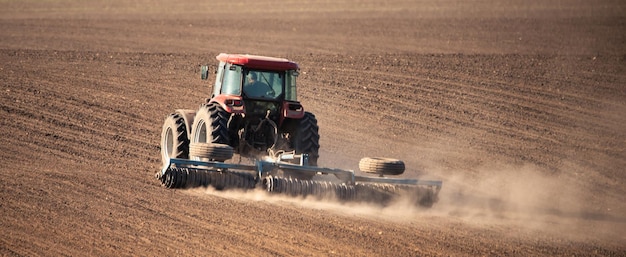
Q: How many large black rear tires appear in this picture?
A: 2